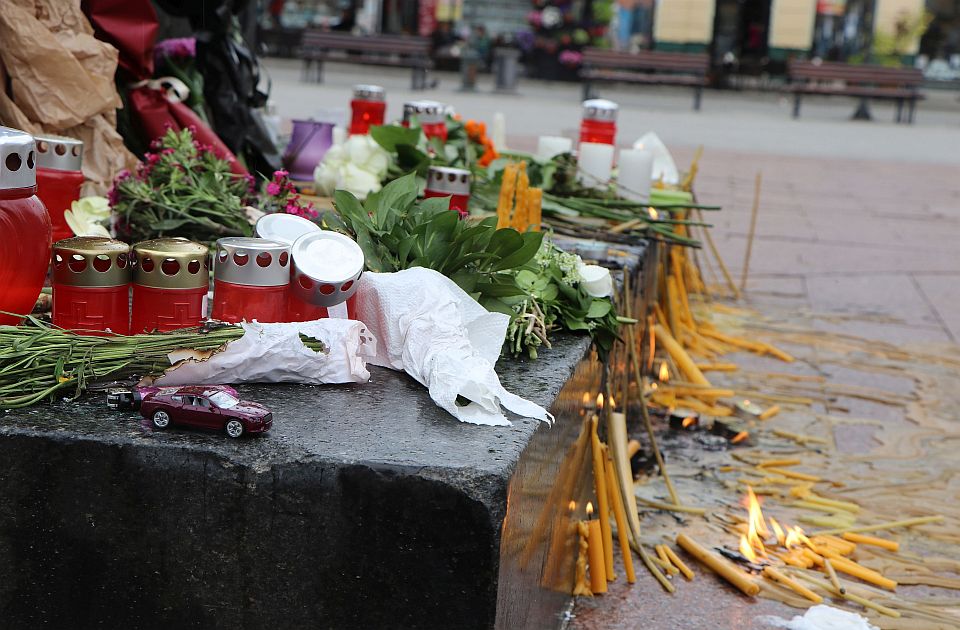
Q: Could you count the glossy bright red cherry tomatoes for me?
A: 0